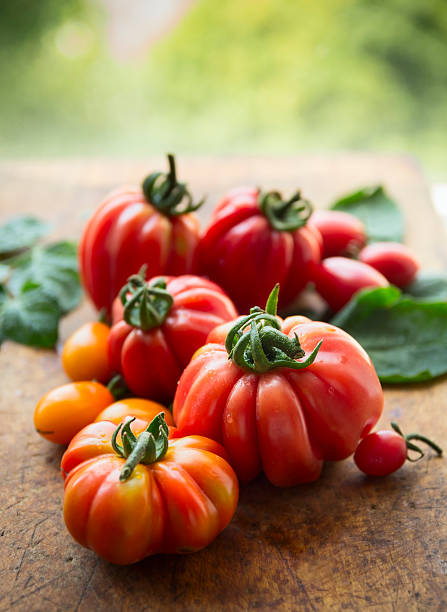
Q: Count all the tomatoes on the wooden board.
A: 12